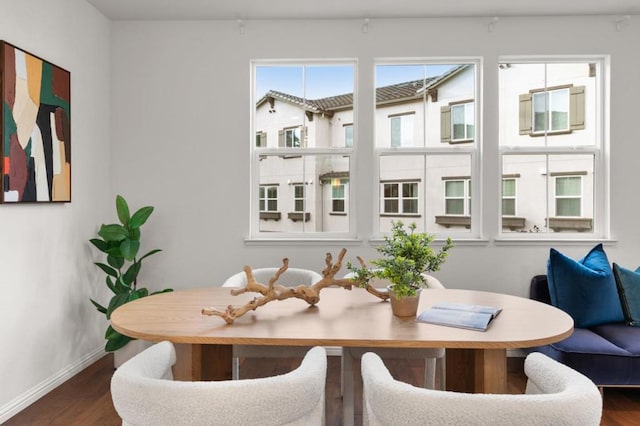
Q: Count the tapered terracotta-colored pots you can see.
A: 1